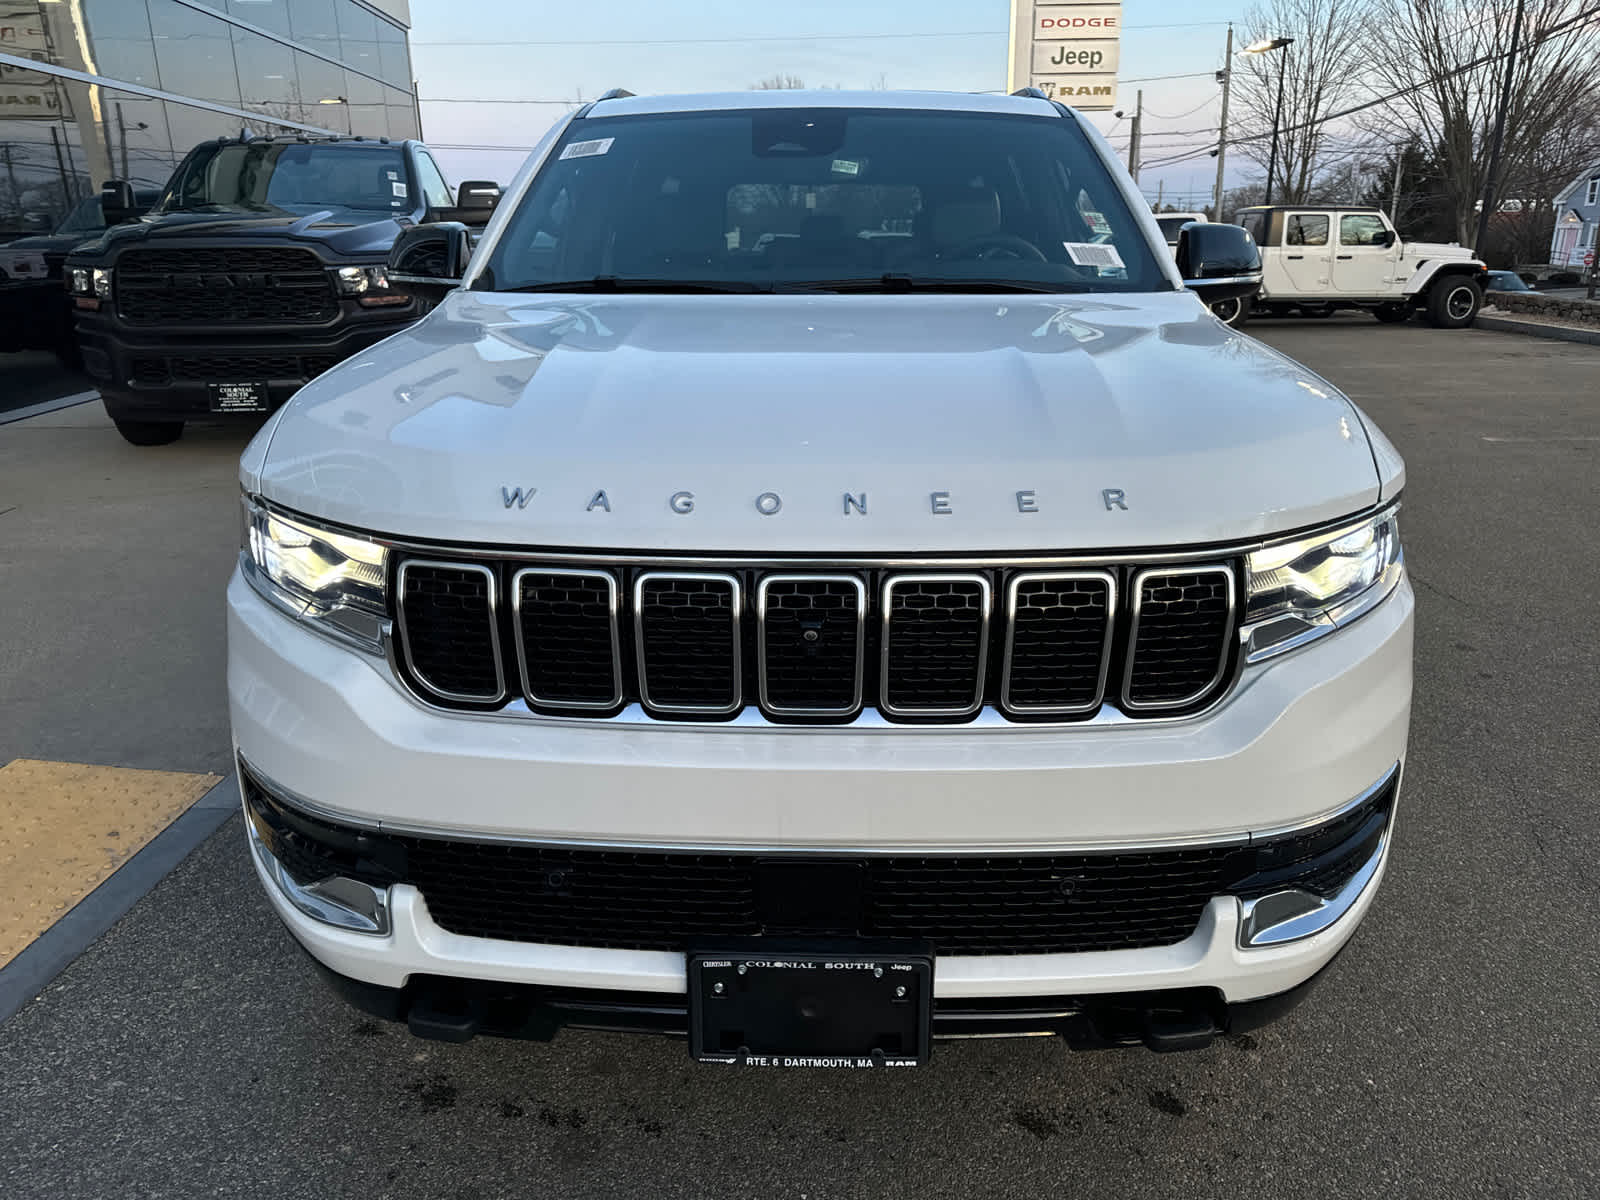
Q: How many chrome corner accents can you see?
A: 2